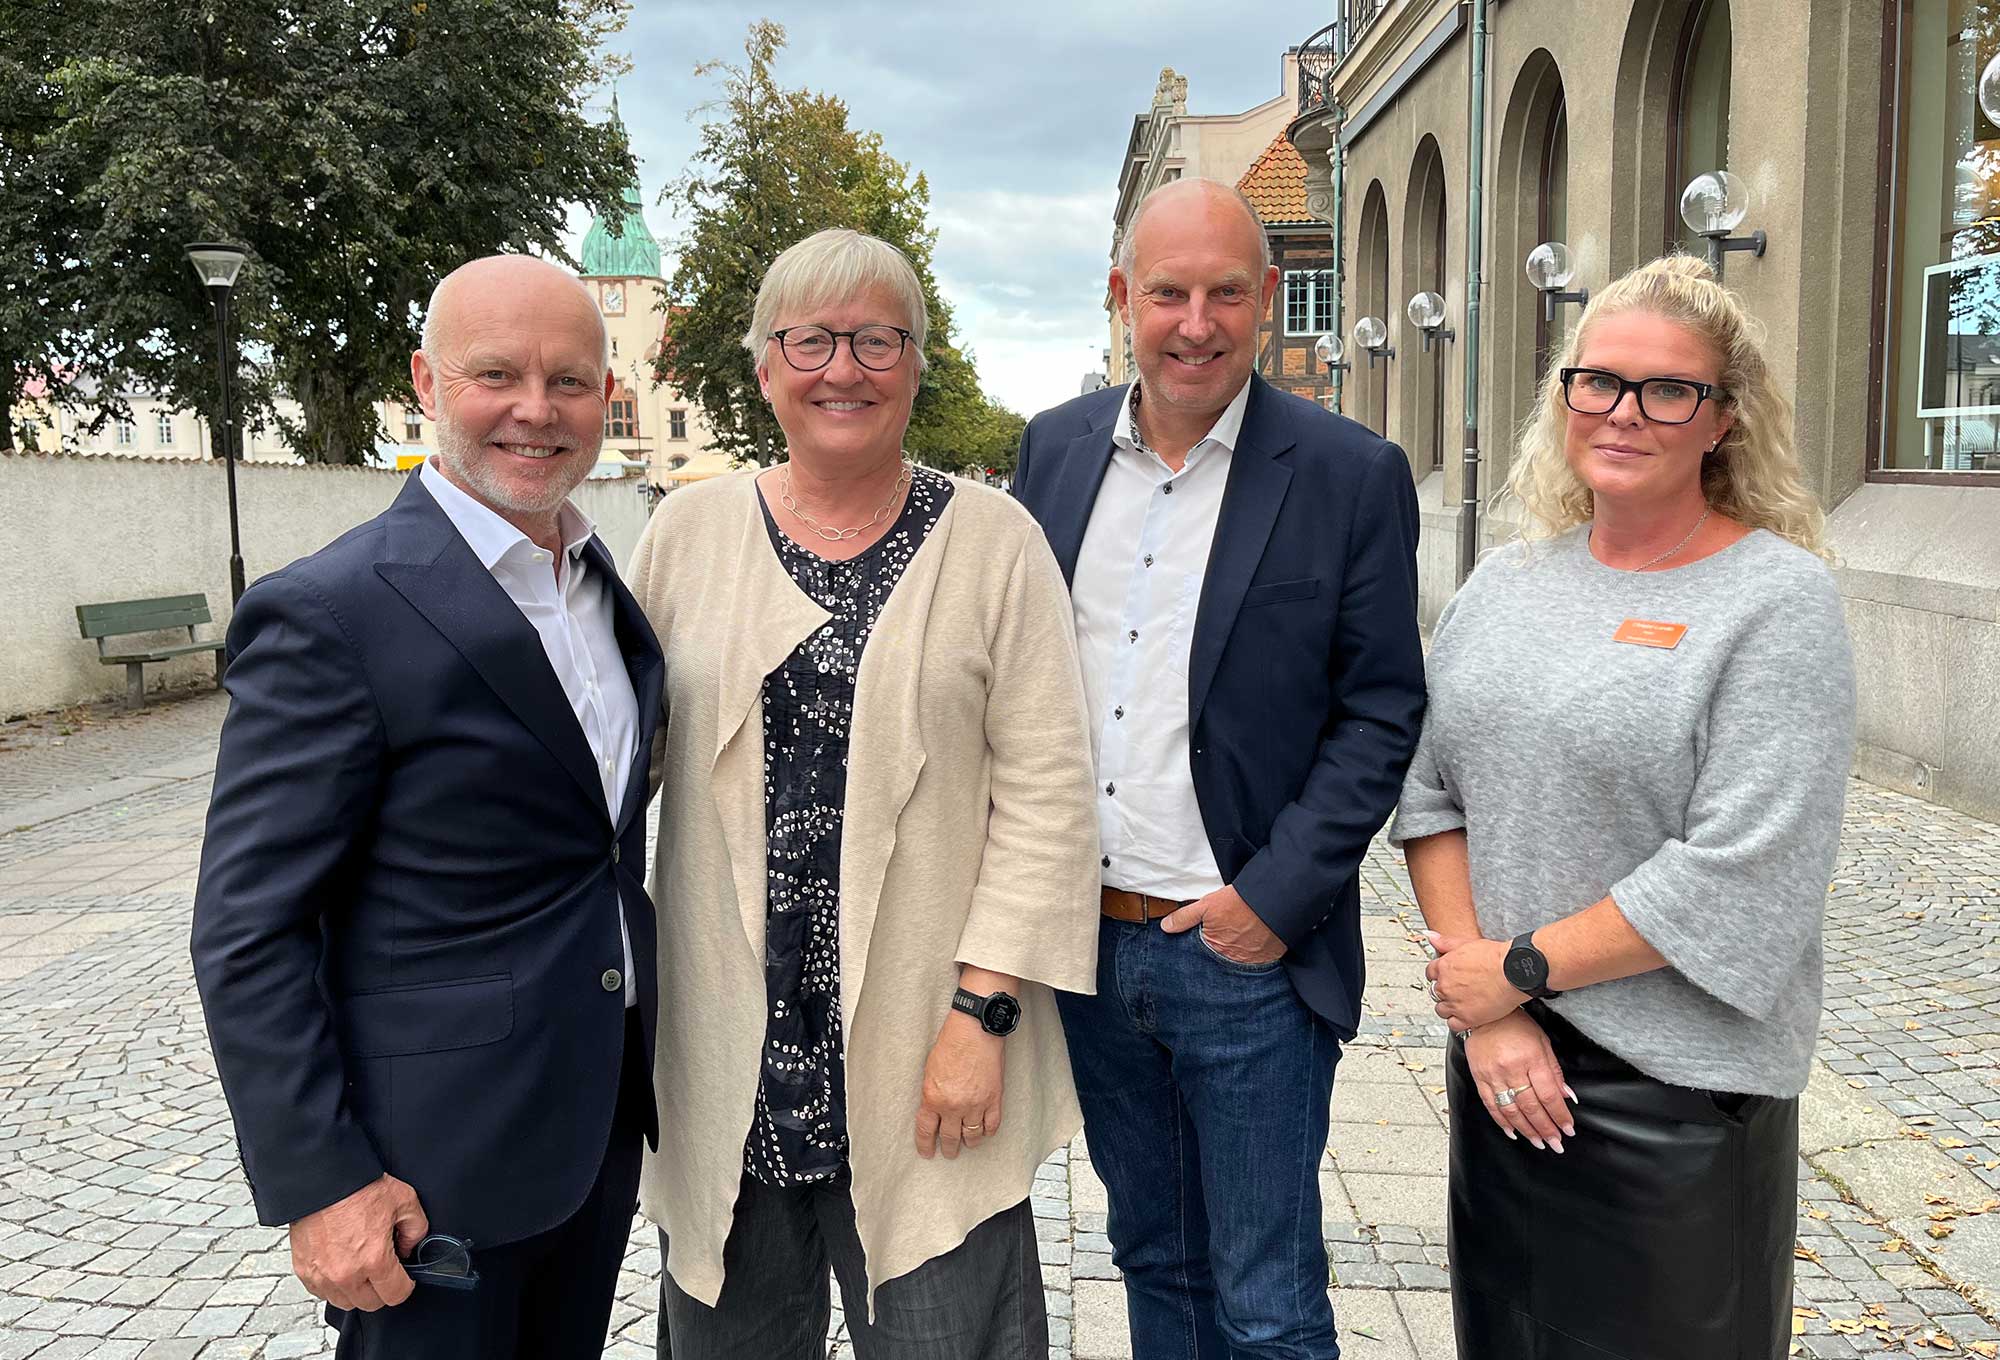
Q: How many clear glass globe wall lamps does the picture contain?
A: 6